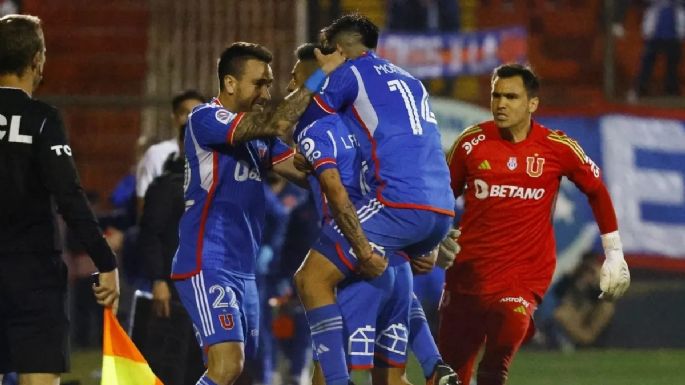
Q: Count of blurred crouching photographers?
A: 1